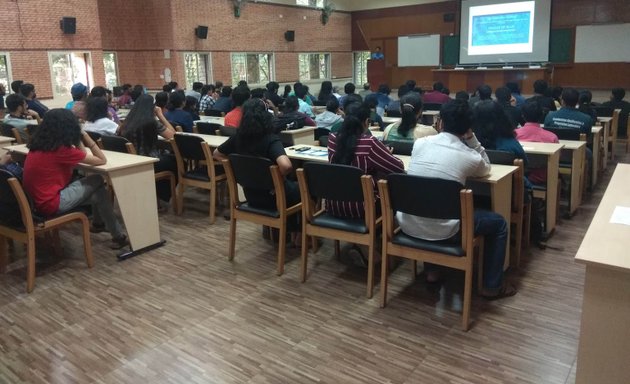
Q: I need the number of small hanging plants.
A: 2